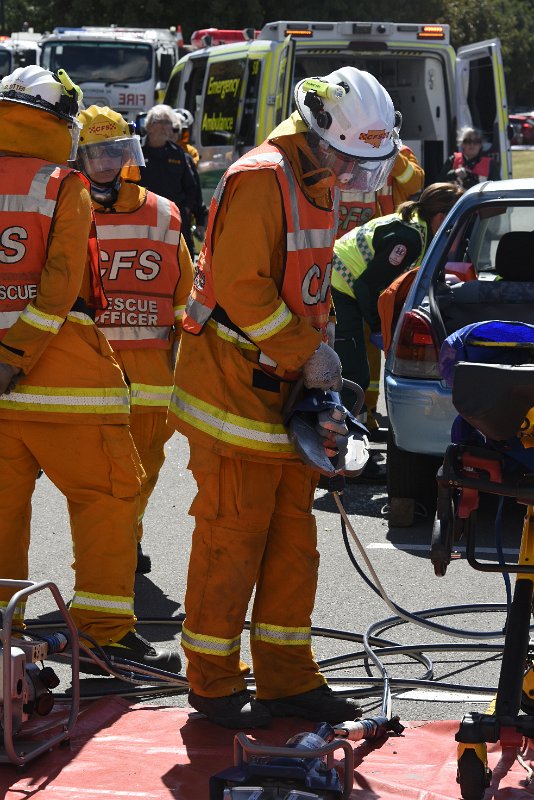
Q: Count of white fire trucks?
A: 2